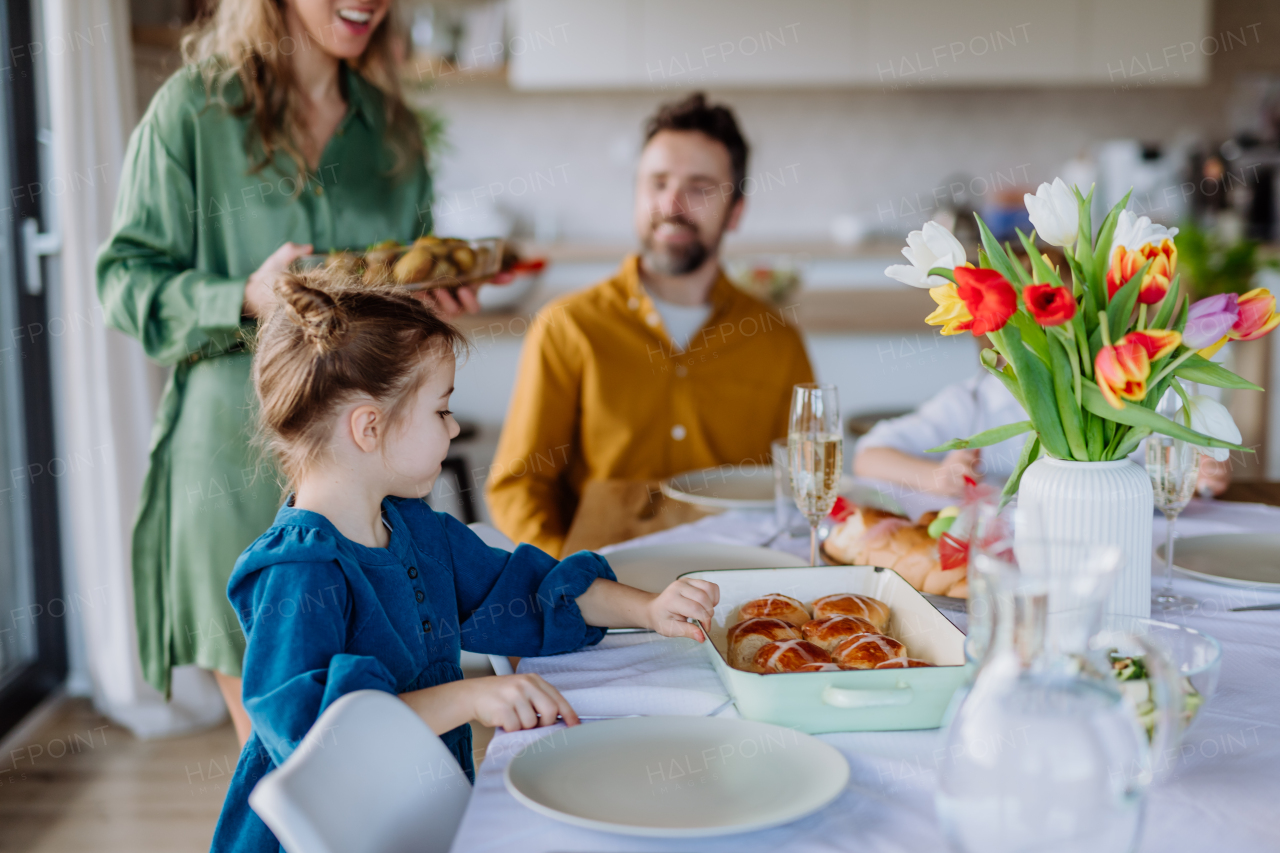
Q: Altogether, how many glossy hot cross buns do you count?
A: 8